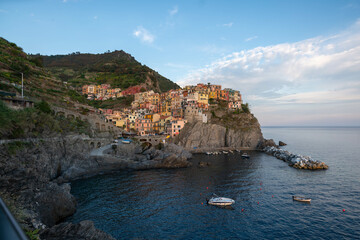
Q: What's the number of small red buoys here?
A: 10